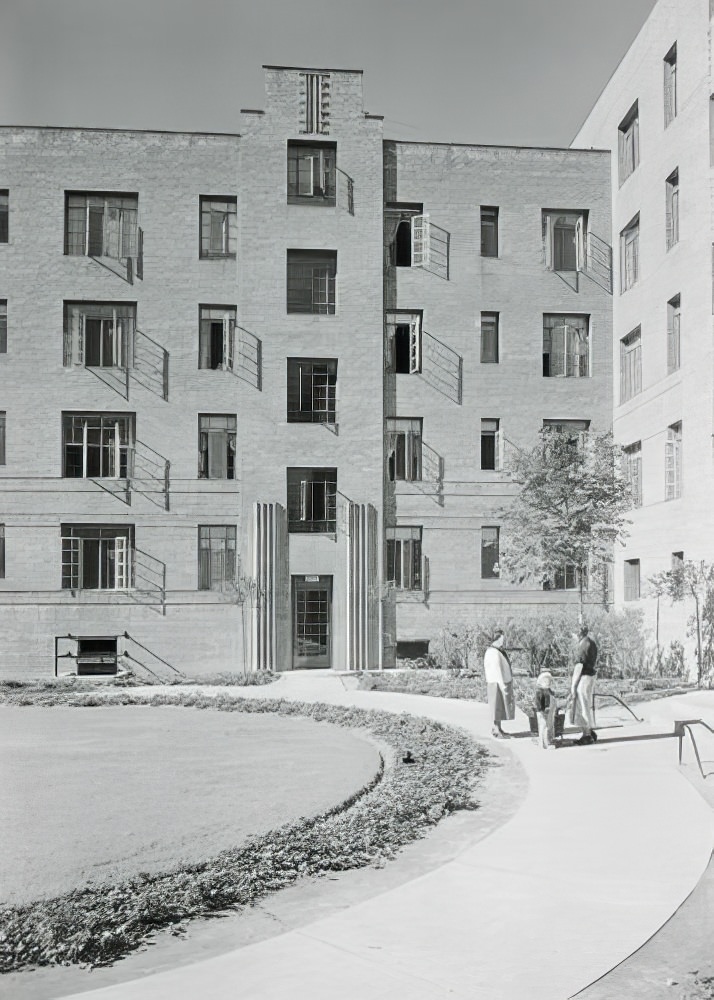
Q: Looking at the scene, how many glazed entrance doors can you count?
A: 1